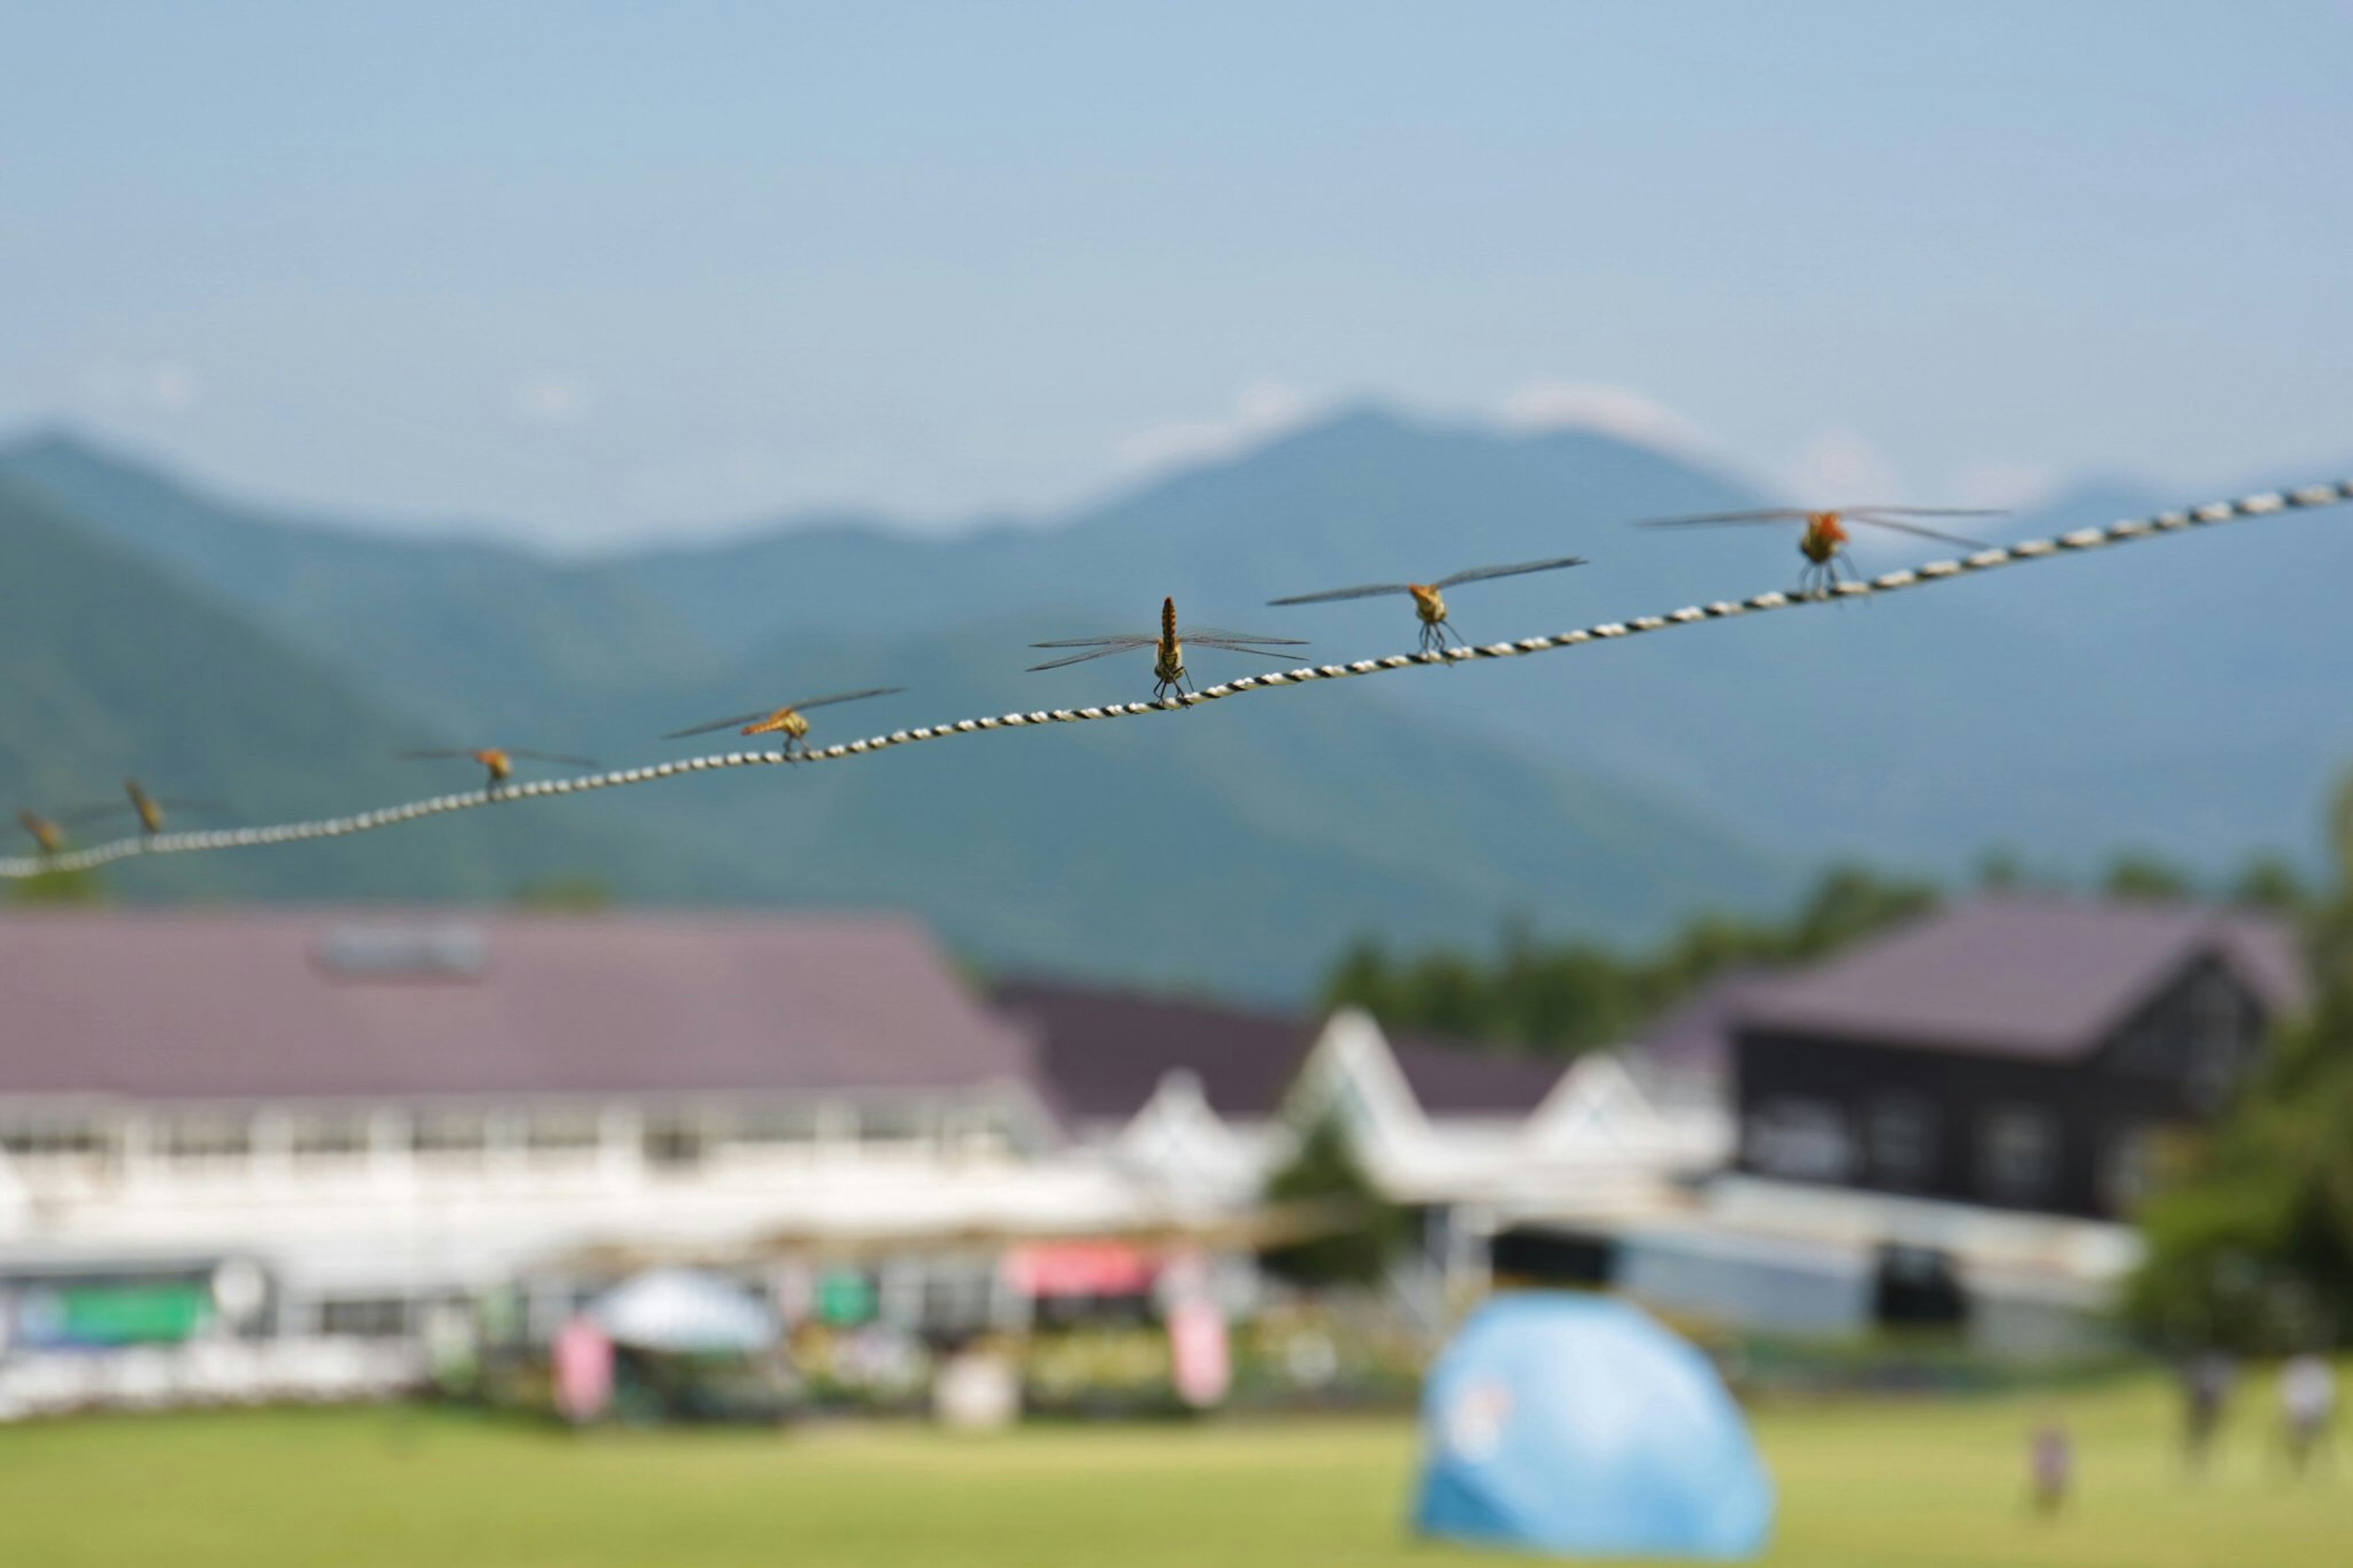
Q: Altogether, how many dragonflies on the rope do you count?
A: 7